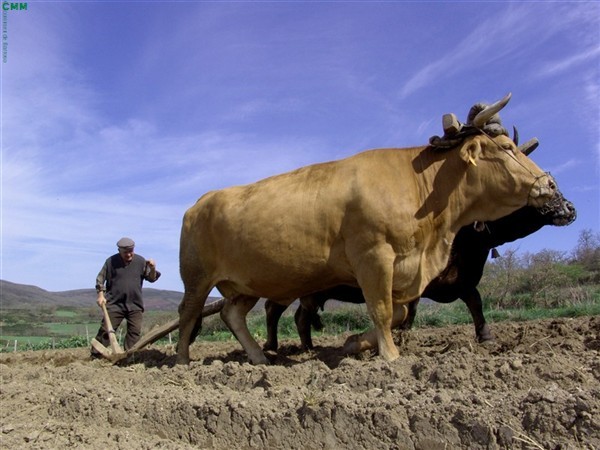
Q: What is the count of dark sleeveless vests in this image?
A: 1